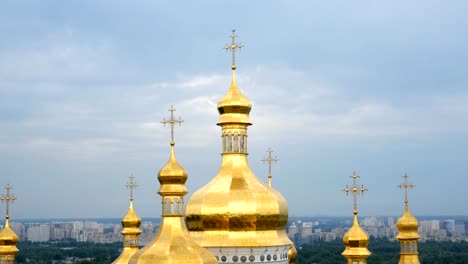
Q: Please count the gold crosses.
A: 7